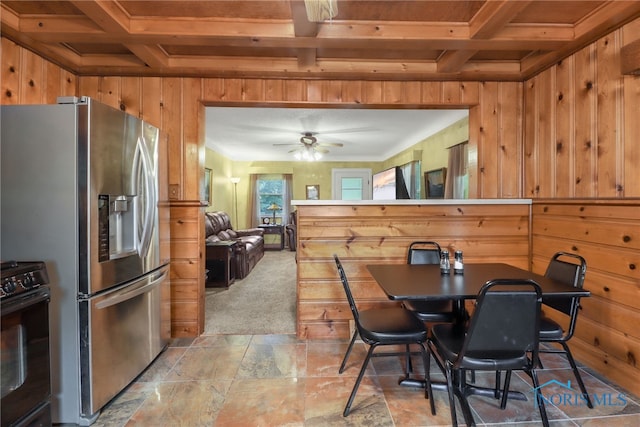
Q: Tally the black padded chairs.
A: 4